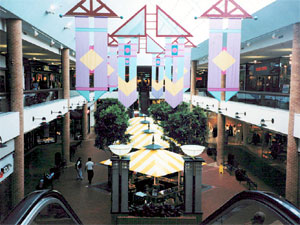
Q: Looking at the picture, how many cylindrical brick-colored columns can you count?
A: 6